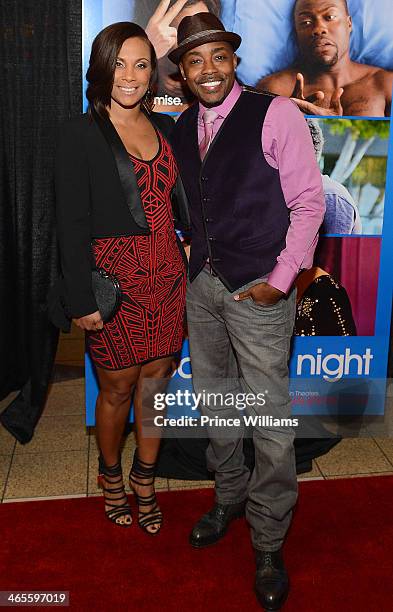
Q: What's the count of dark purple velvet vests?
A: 1